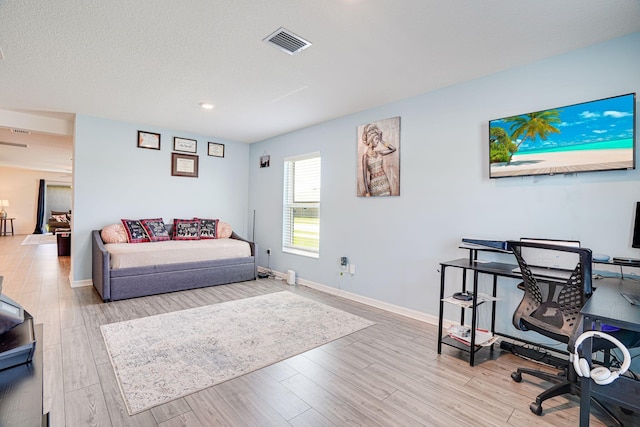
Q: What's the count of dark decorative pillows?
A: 4